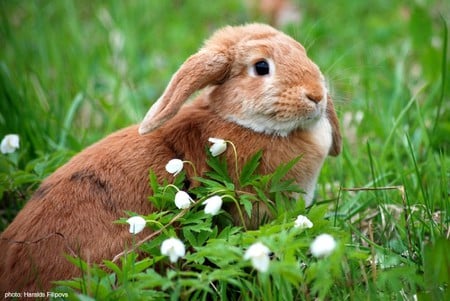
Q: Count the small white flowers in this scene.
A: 10